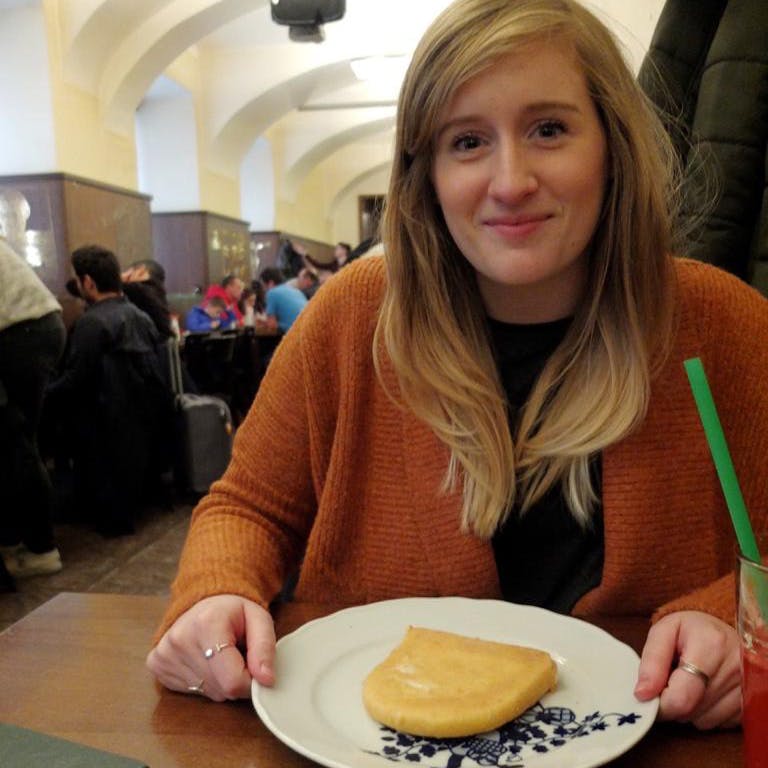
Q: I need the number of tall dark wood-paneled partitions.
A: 3